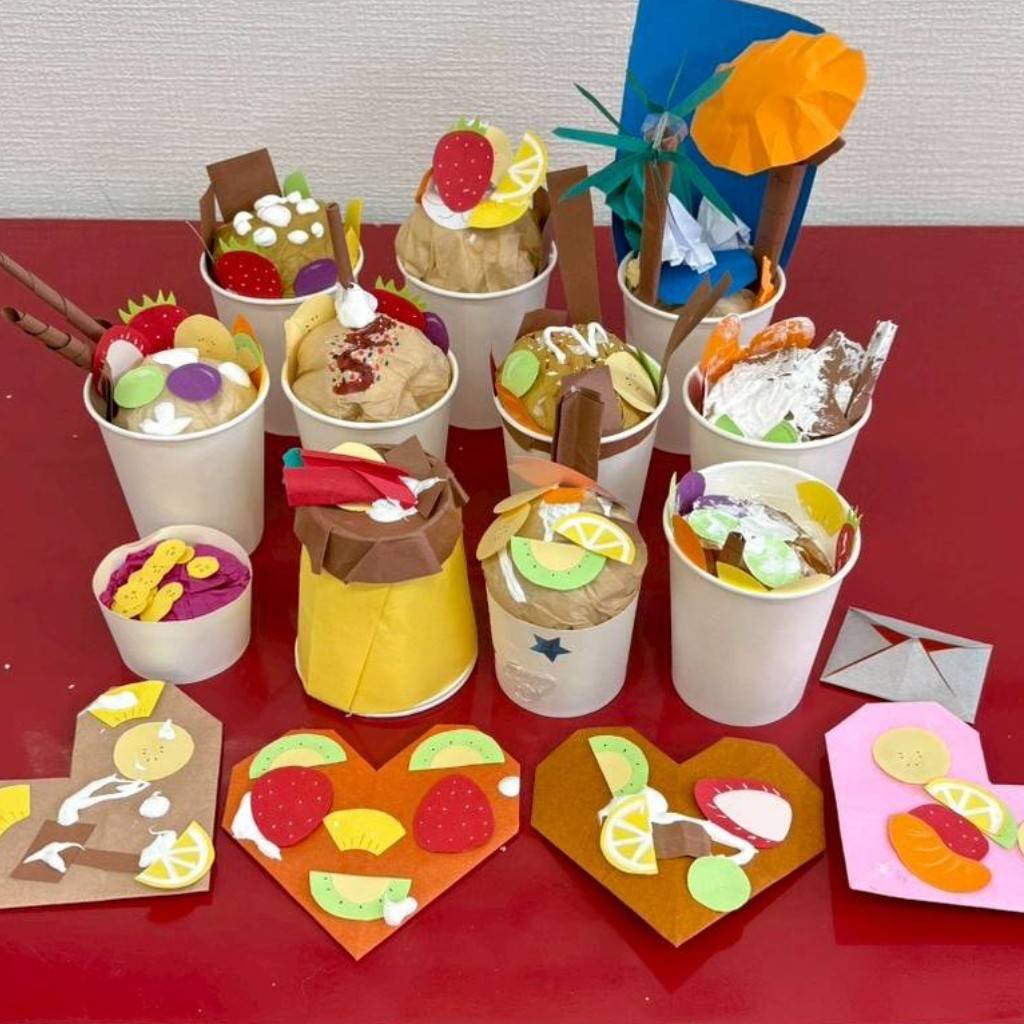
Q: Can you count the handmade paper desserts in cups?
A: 11